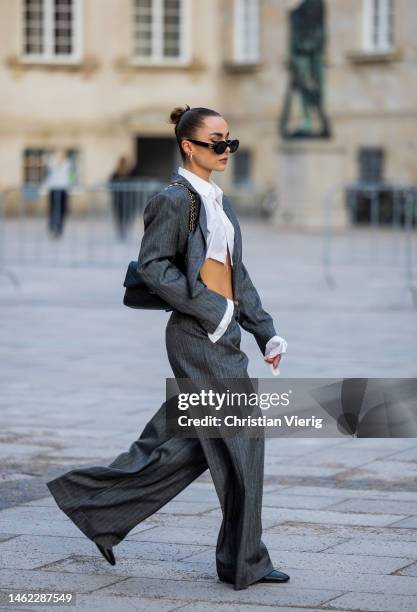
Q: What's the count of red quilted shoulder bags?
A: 0